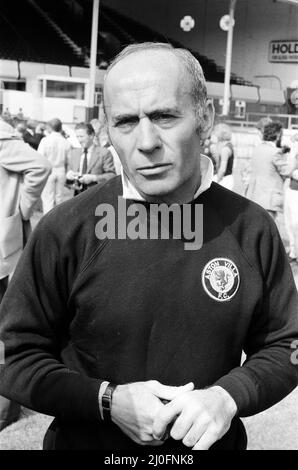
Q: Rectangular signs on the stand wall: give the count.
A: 1